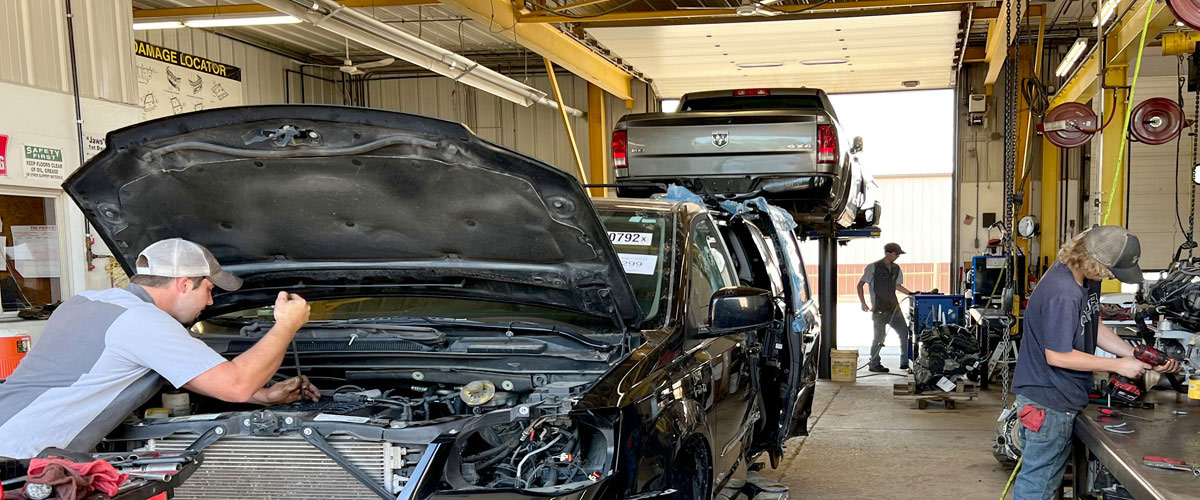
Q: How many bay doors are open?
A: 1